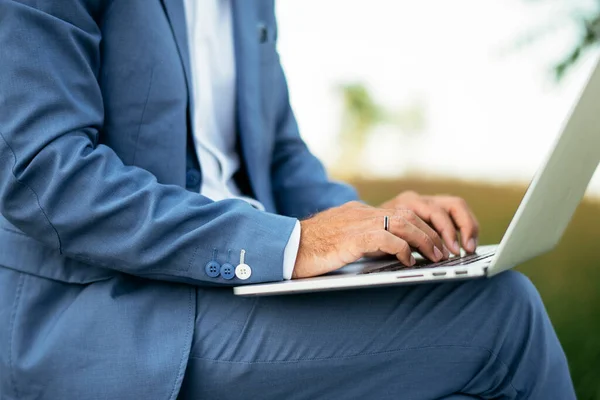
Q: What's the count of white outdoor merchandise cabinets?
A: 0